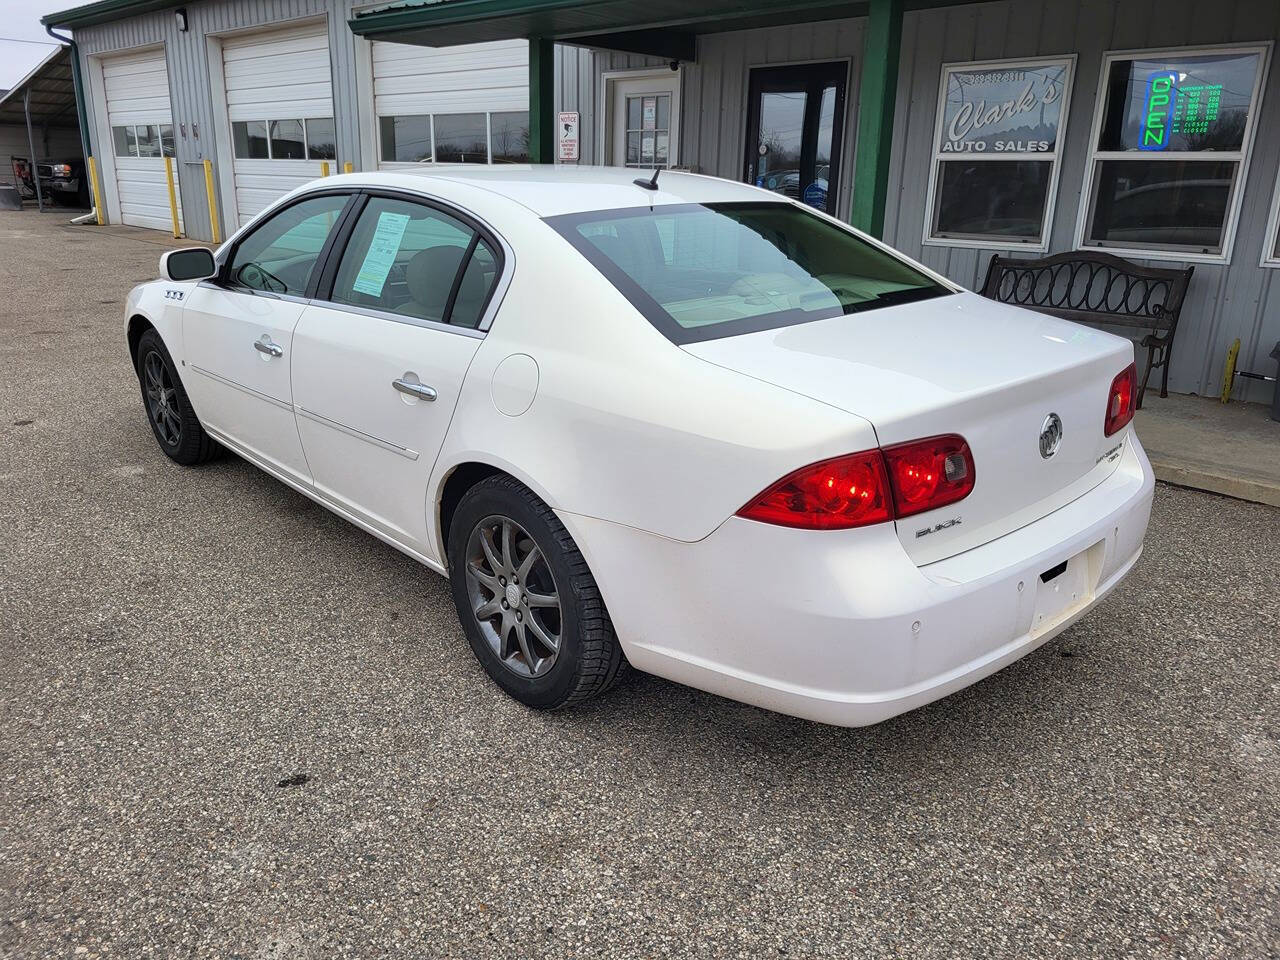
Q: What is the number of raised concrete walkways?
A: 1